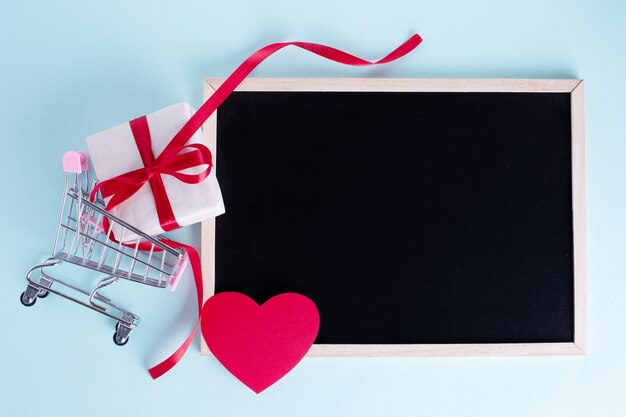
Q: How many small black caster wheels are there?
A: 4